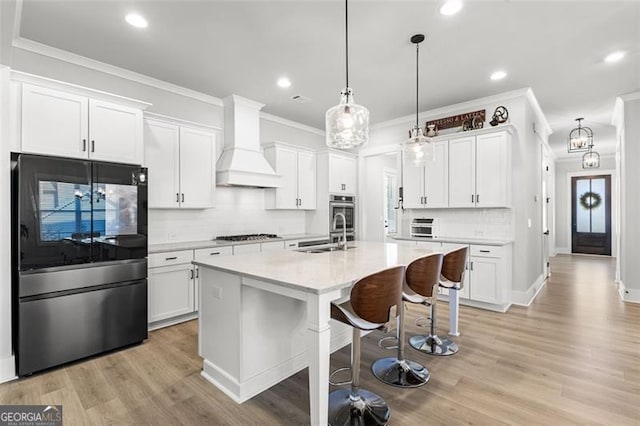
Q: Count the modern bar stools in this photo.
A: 3